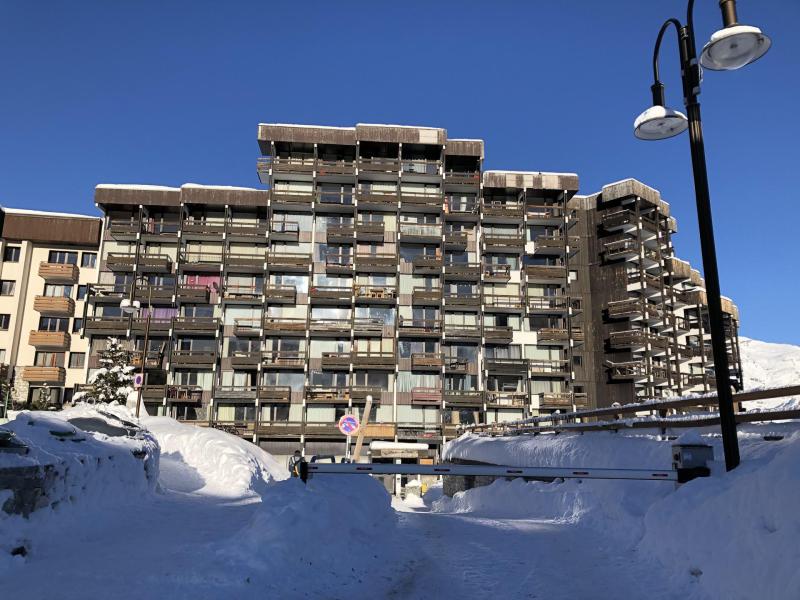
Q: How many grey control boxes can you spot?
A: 1